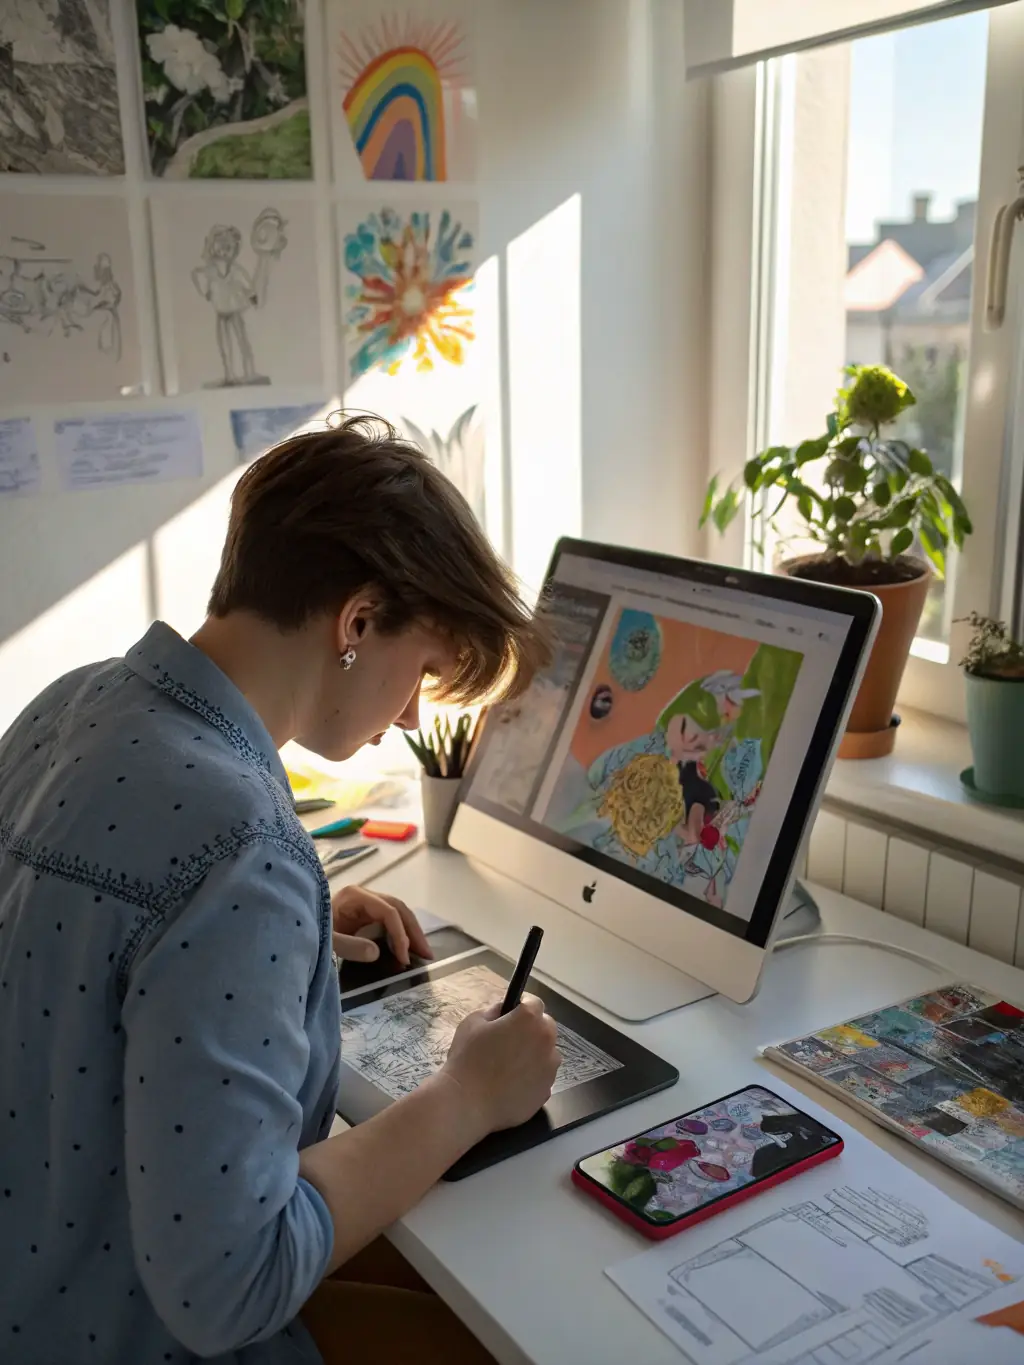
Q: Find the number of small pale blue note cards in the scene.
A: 3